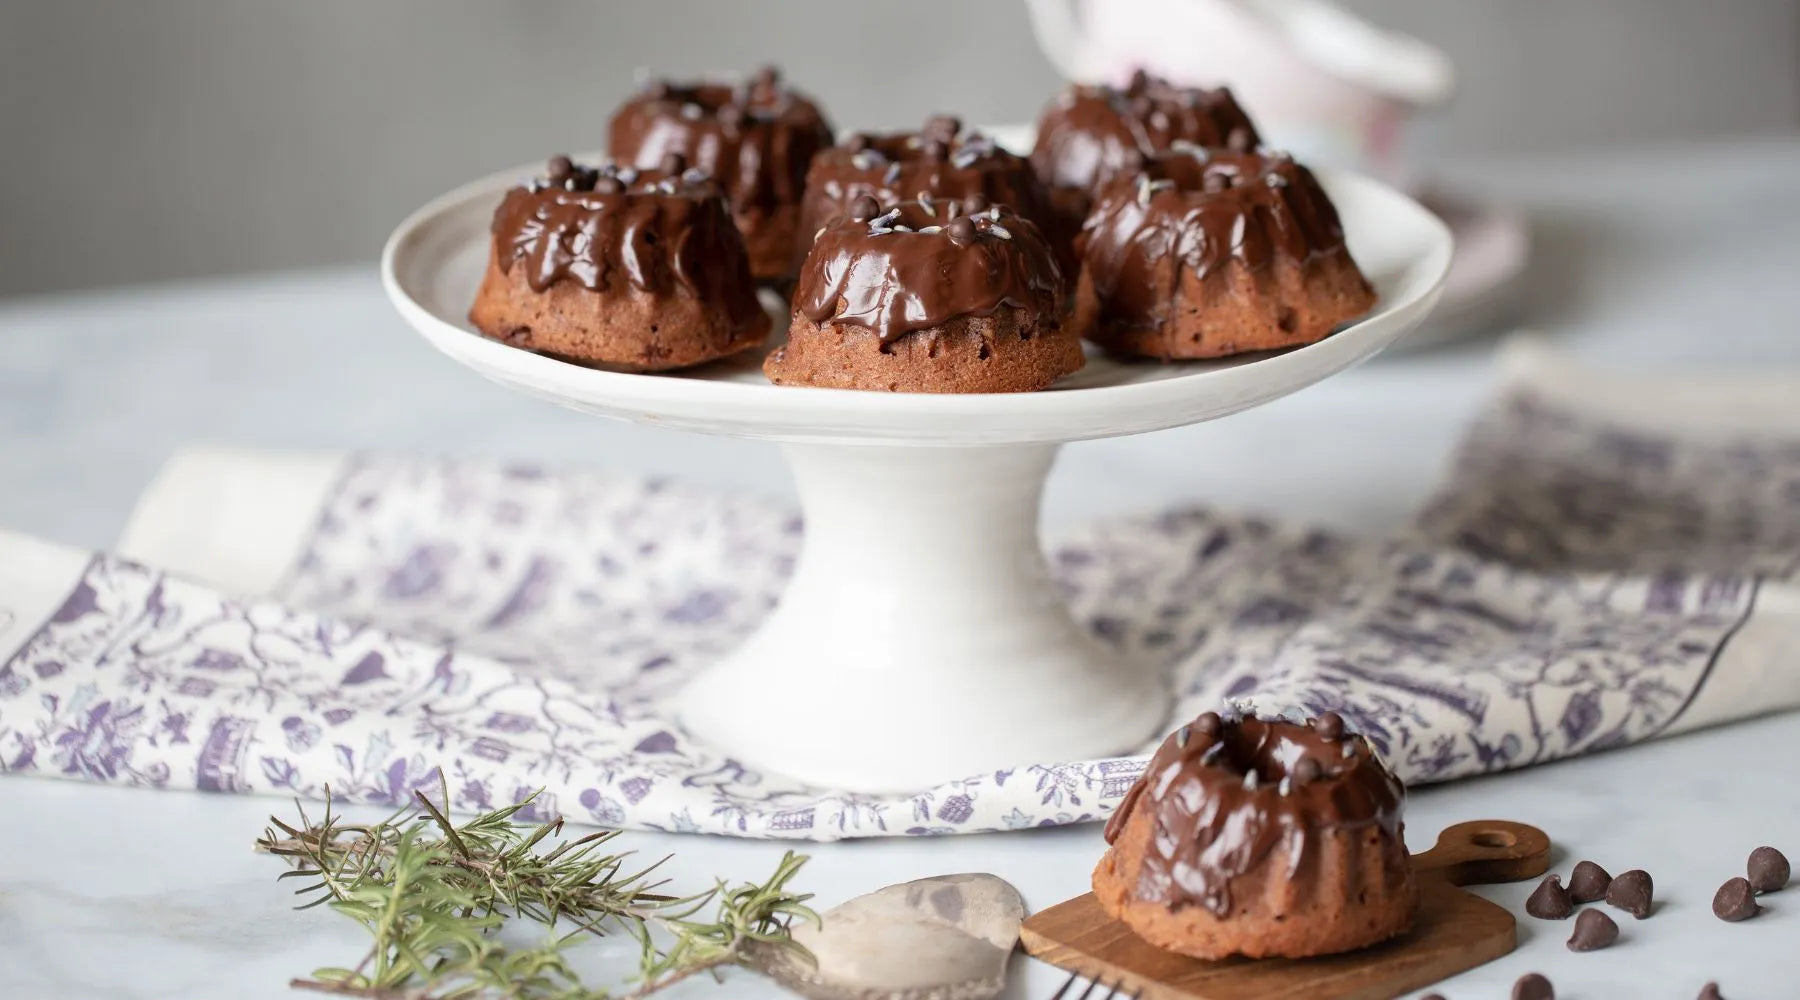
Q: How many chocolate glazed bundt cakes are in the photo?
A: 7